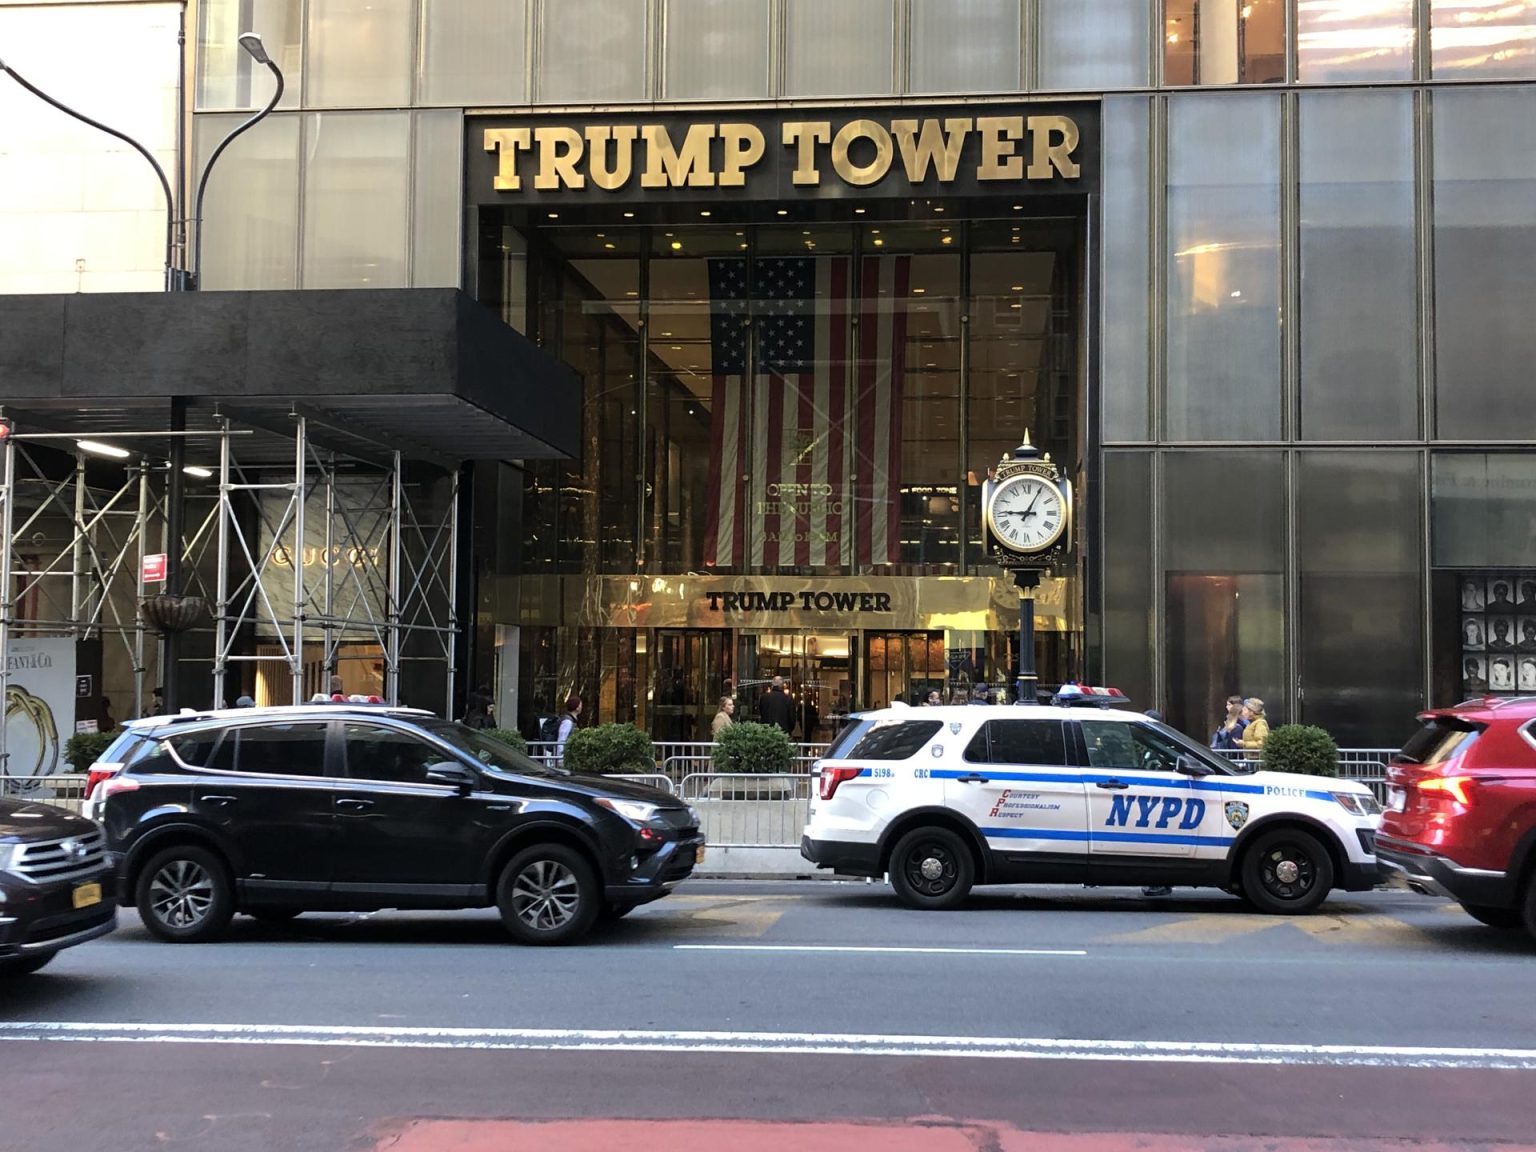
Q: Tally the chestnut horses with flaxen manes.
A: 0